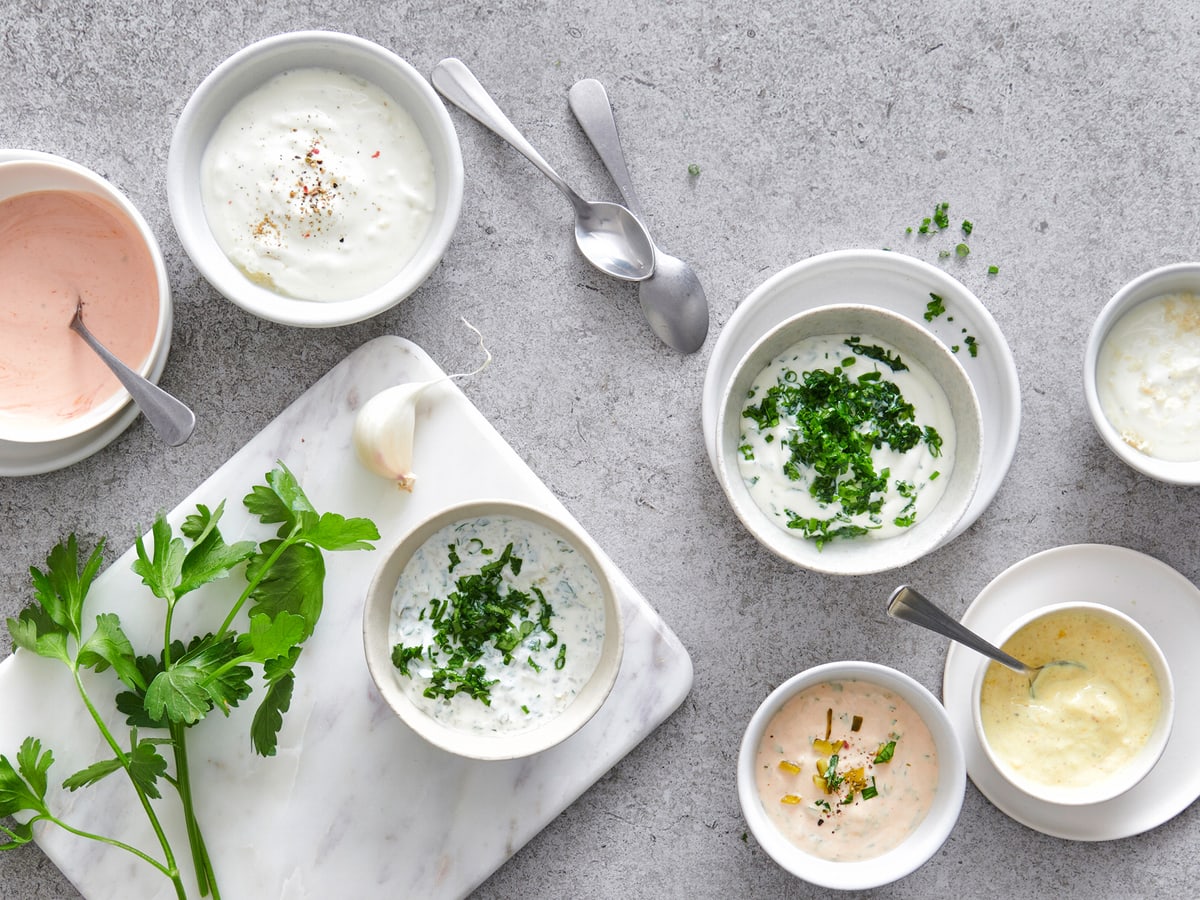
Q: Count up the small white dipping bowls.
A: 7